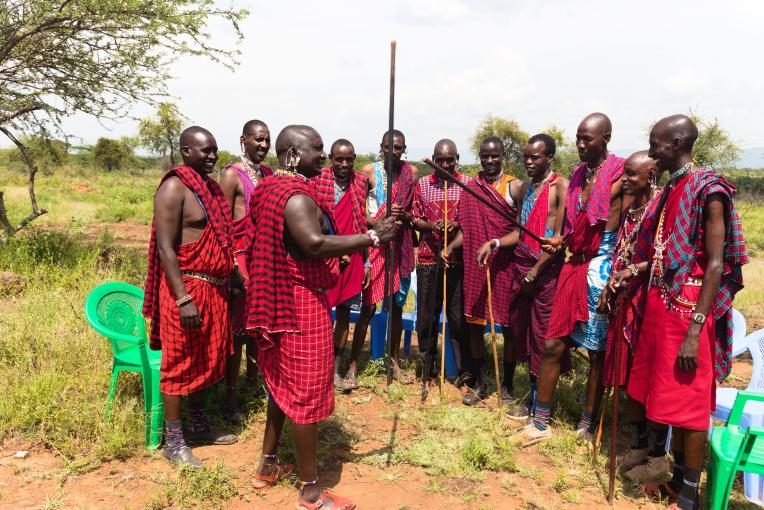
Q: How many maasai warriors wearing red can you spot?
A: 11